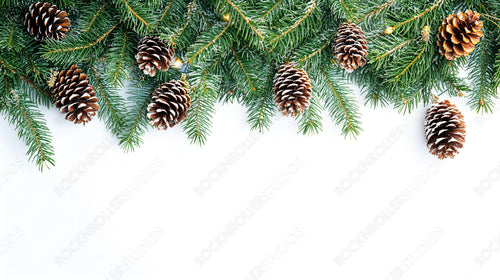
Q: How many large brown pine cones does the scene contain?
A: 8